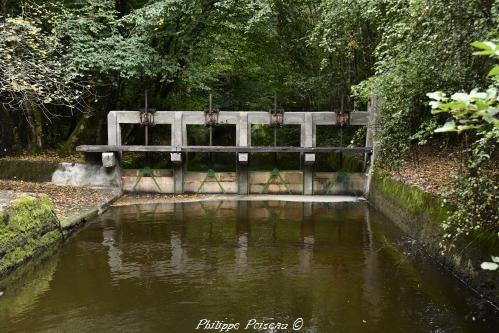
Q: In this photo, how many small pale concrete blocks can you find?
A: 4